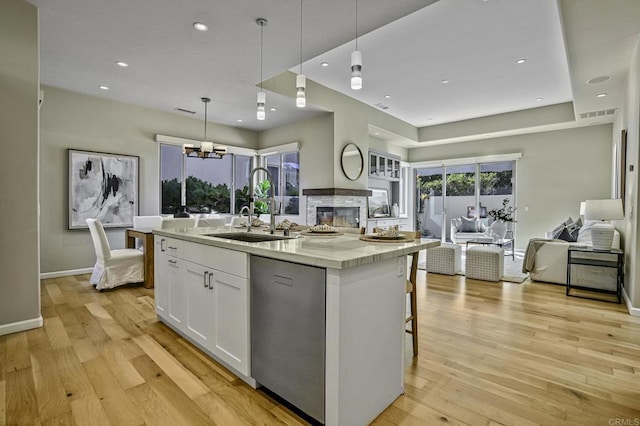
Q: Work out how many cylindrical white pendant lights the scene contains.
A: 3